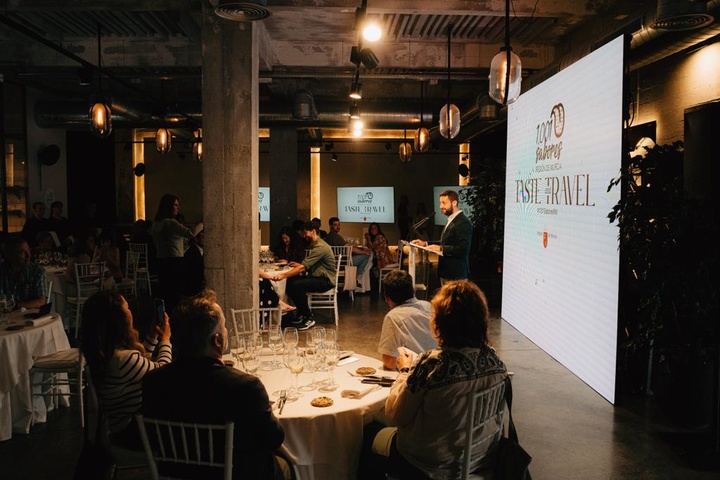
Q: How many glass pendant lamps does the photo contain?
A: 7